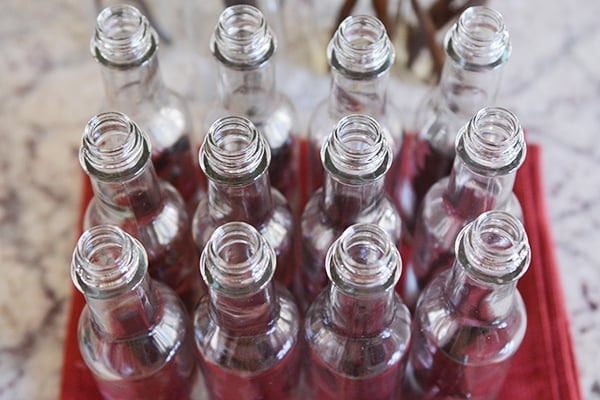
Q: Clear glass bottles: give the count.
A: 12